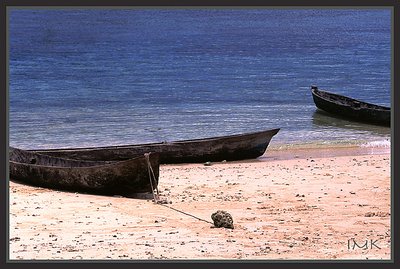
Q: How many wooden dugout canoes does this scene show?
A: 3